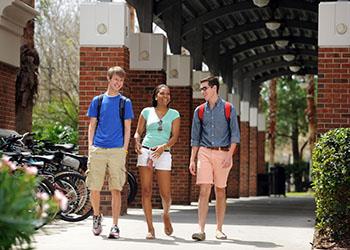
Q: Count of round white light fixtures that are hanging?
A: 5